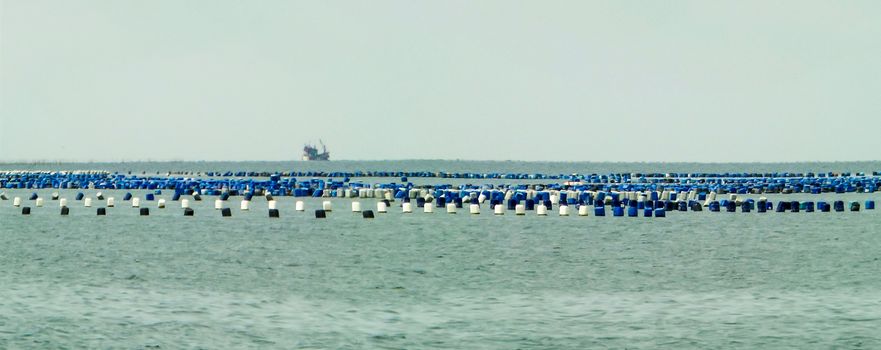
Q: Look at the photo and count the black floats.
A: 9